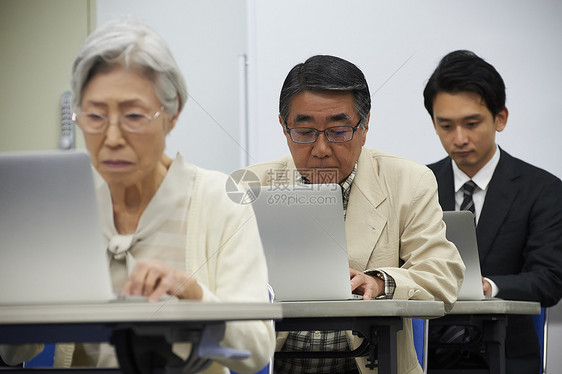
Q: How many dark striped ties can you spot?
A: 1